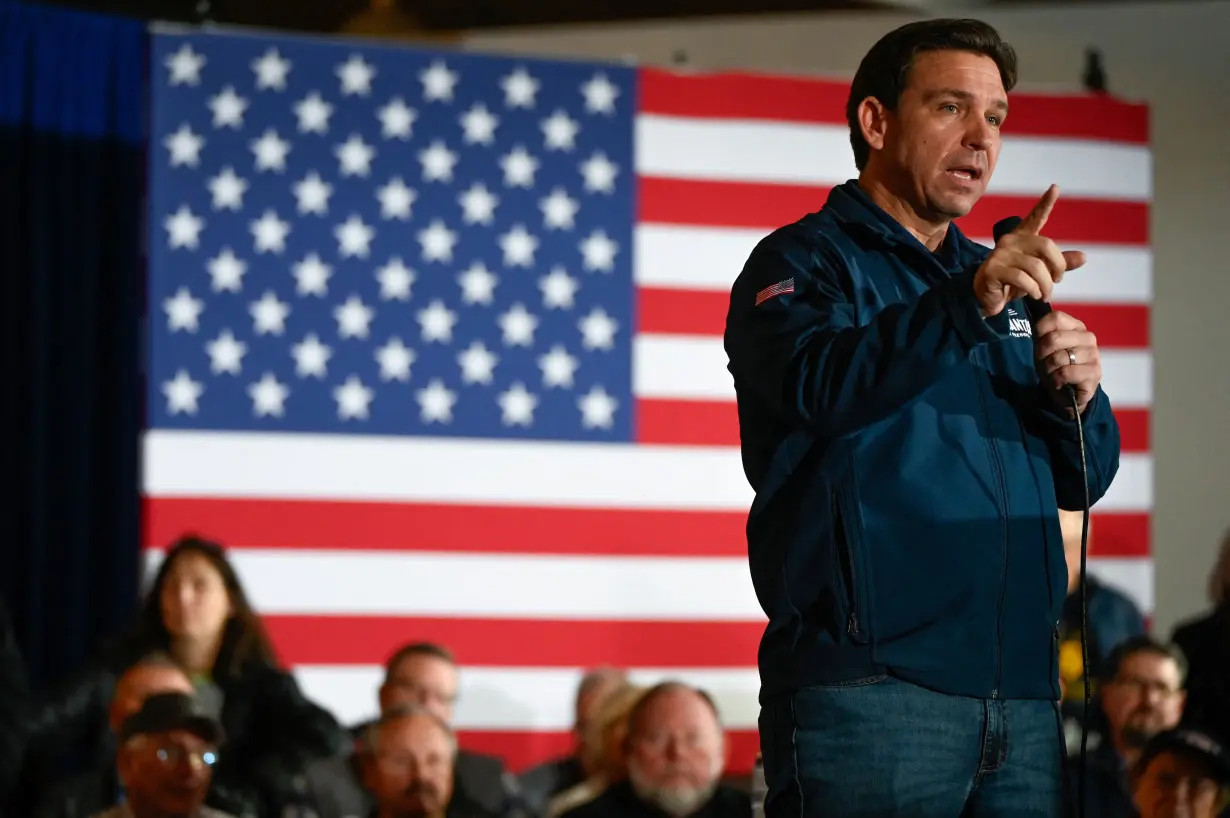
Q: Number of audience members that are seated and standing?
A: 12